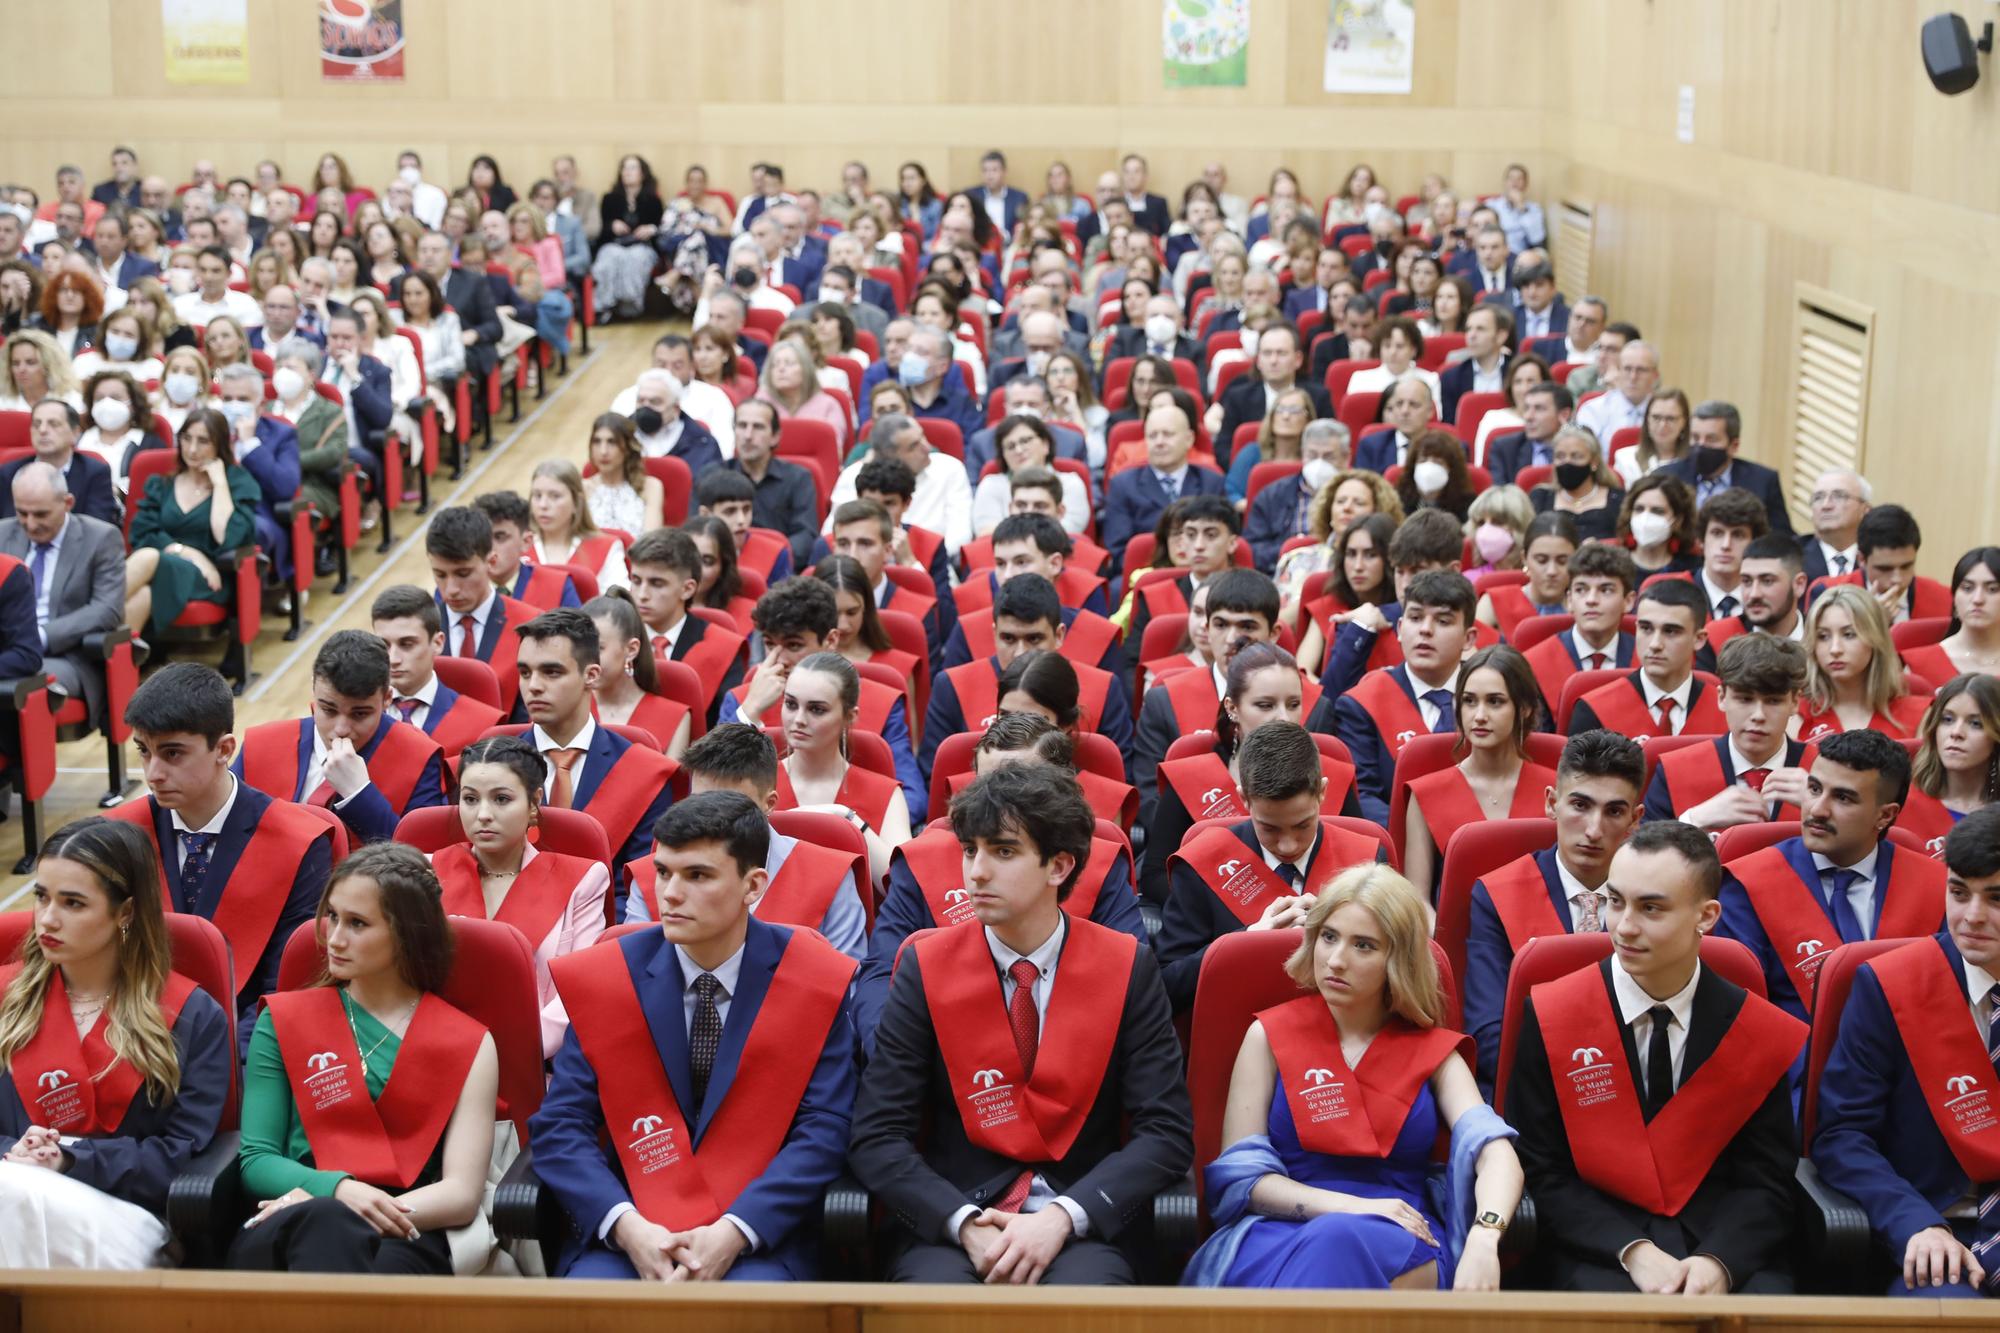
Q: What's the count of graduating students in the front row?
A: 7